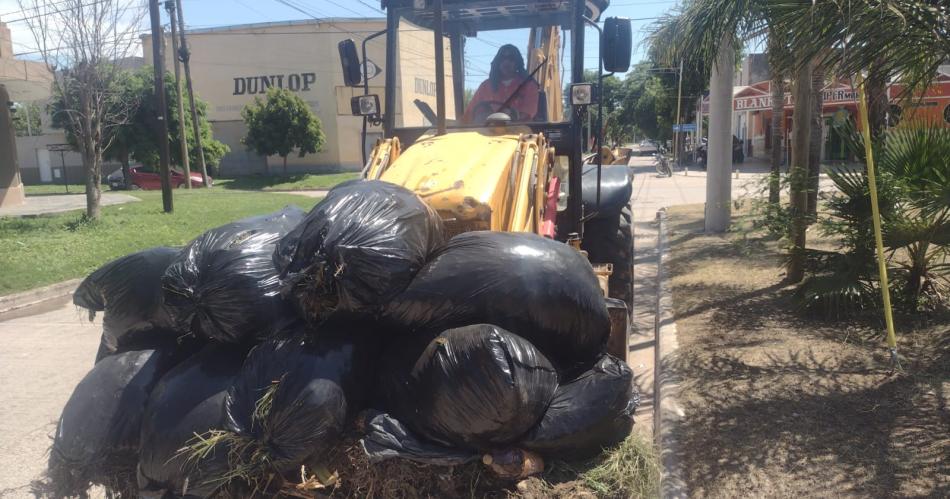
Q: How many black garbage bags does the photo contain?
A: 9